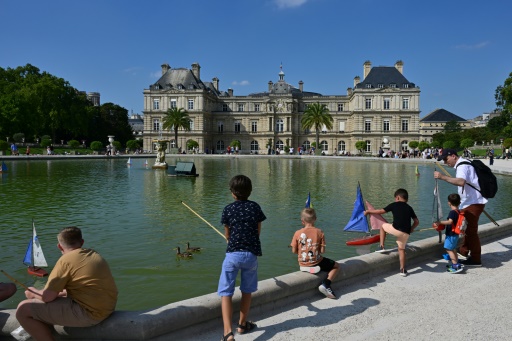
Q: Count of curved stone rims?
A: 1